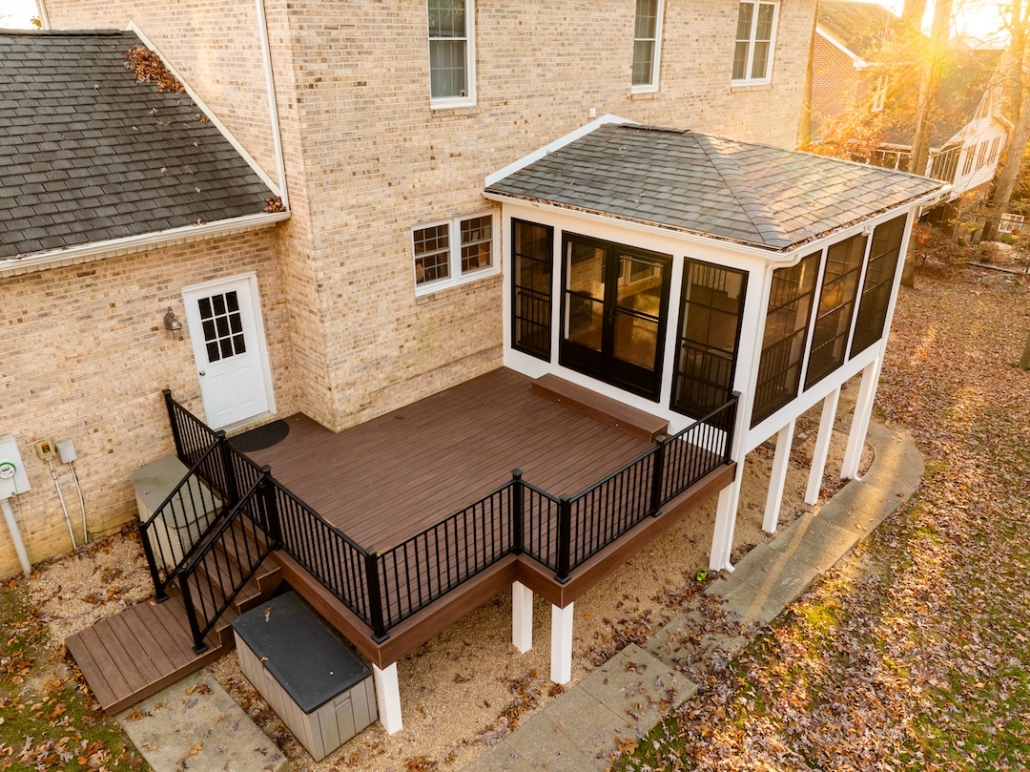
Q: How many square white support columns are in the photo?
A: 7